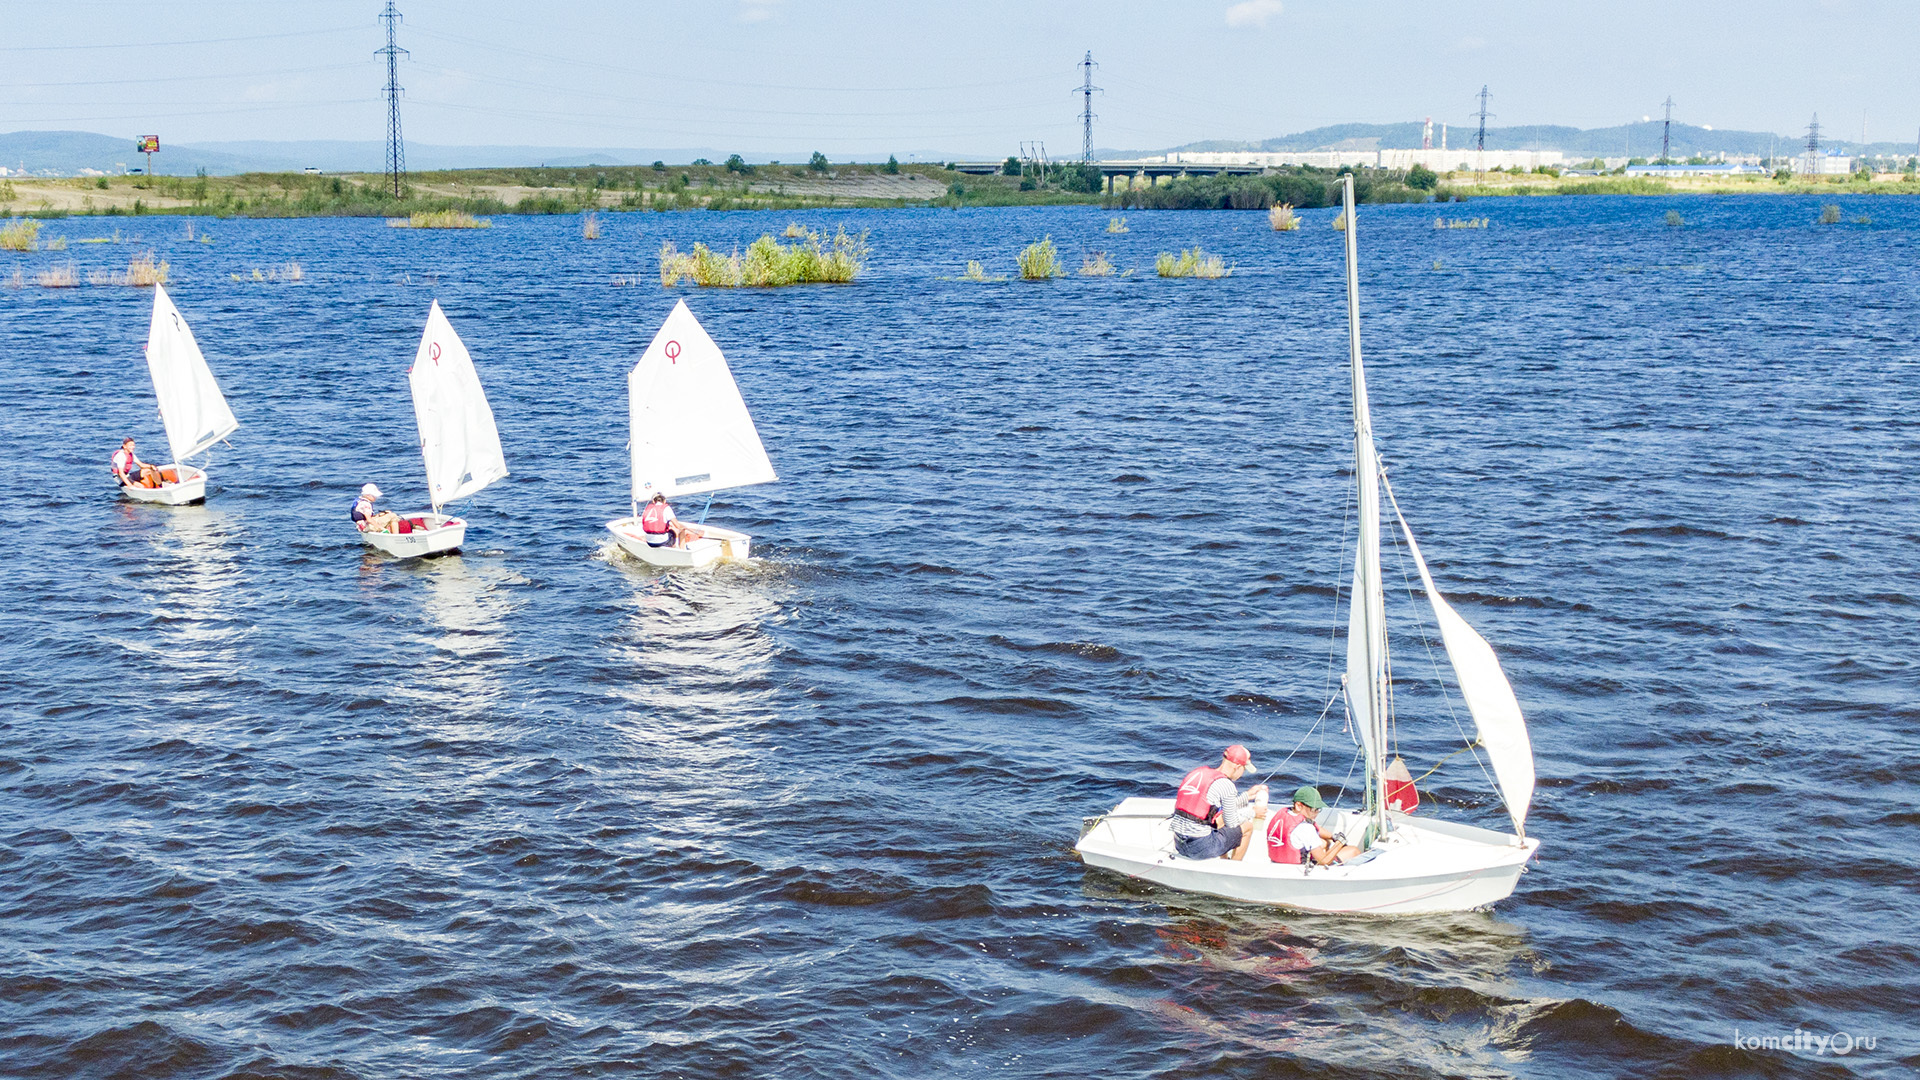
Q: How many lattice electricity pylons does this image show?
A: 5